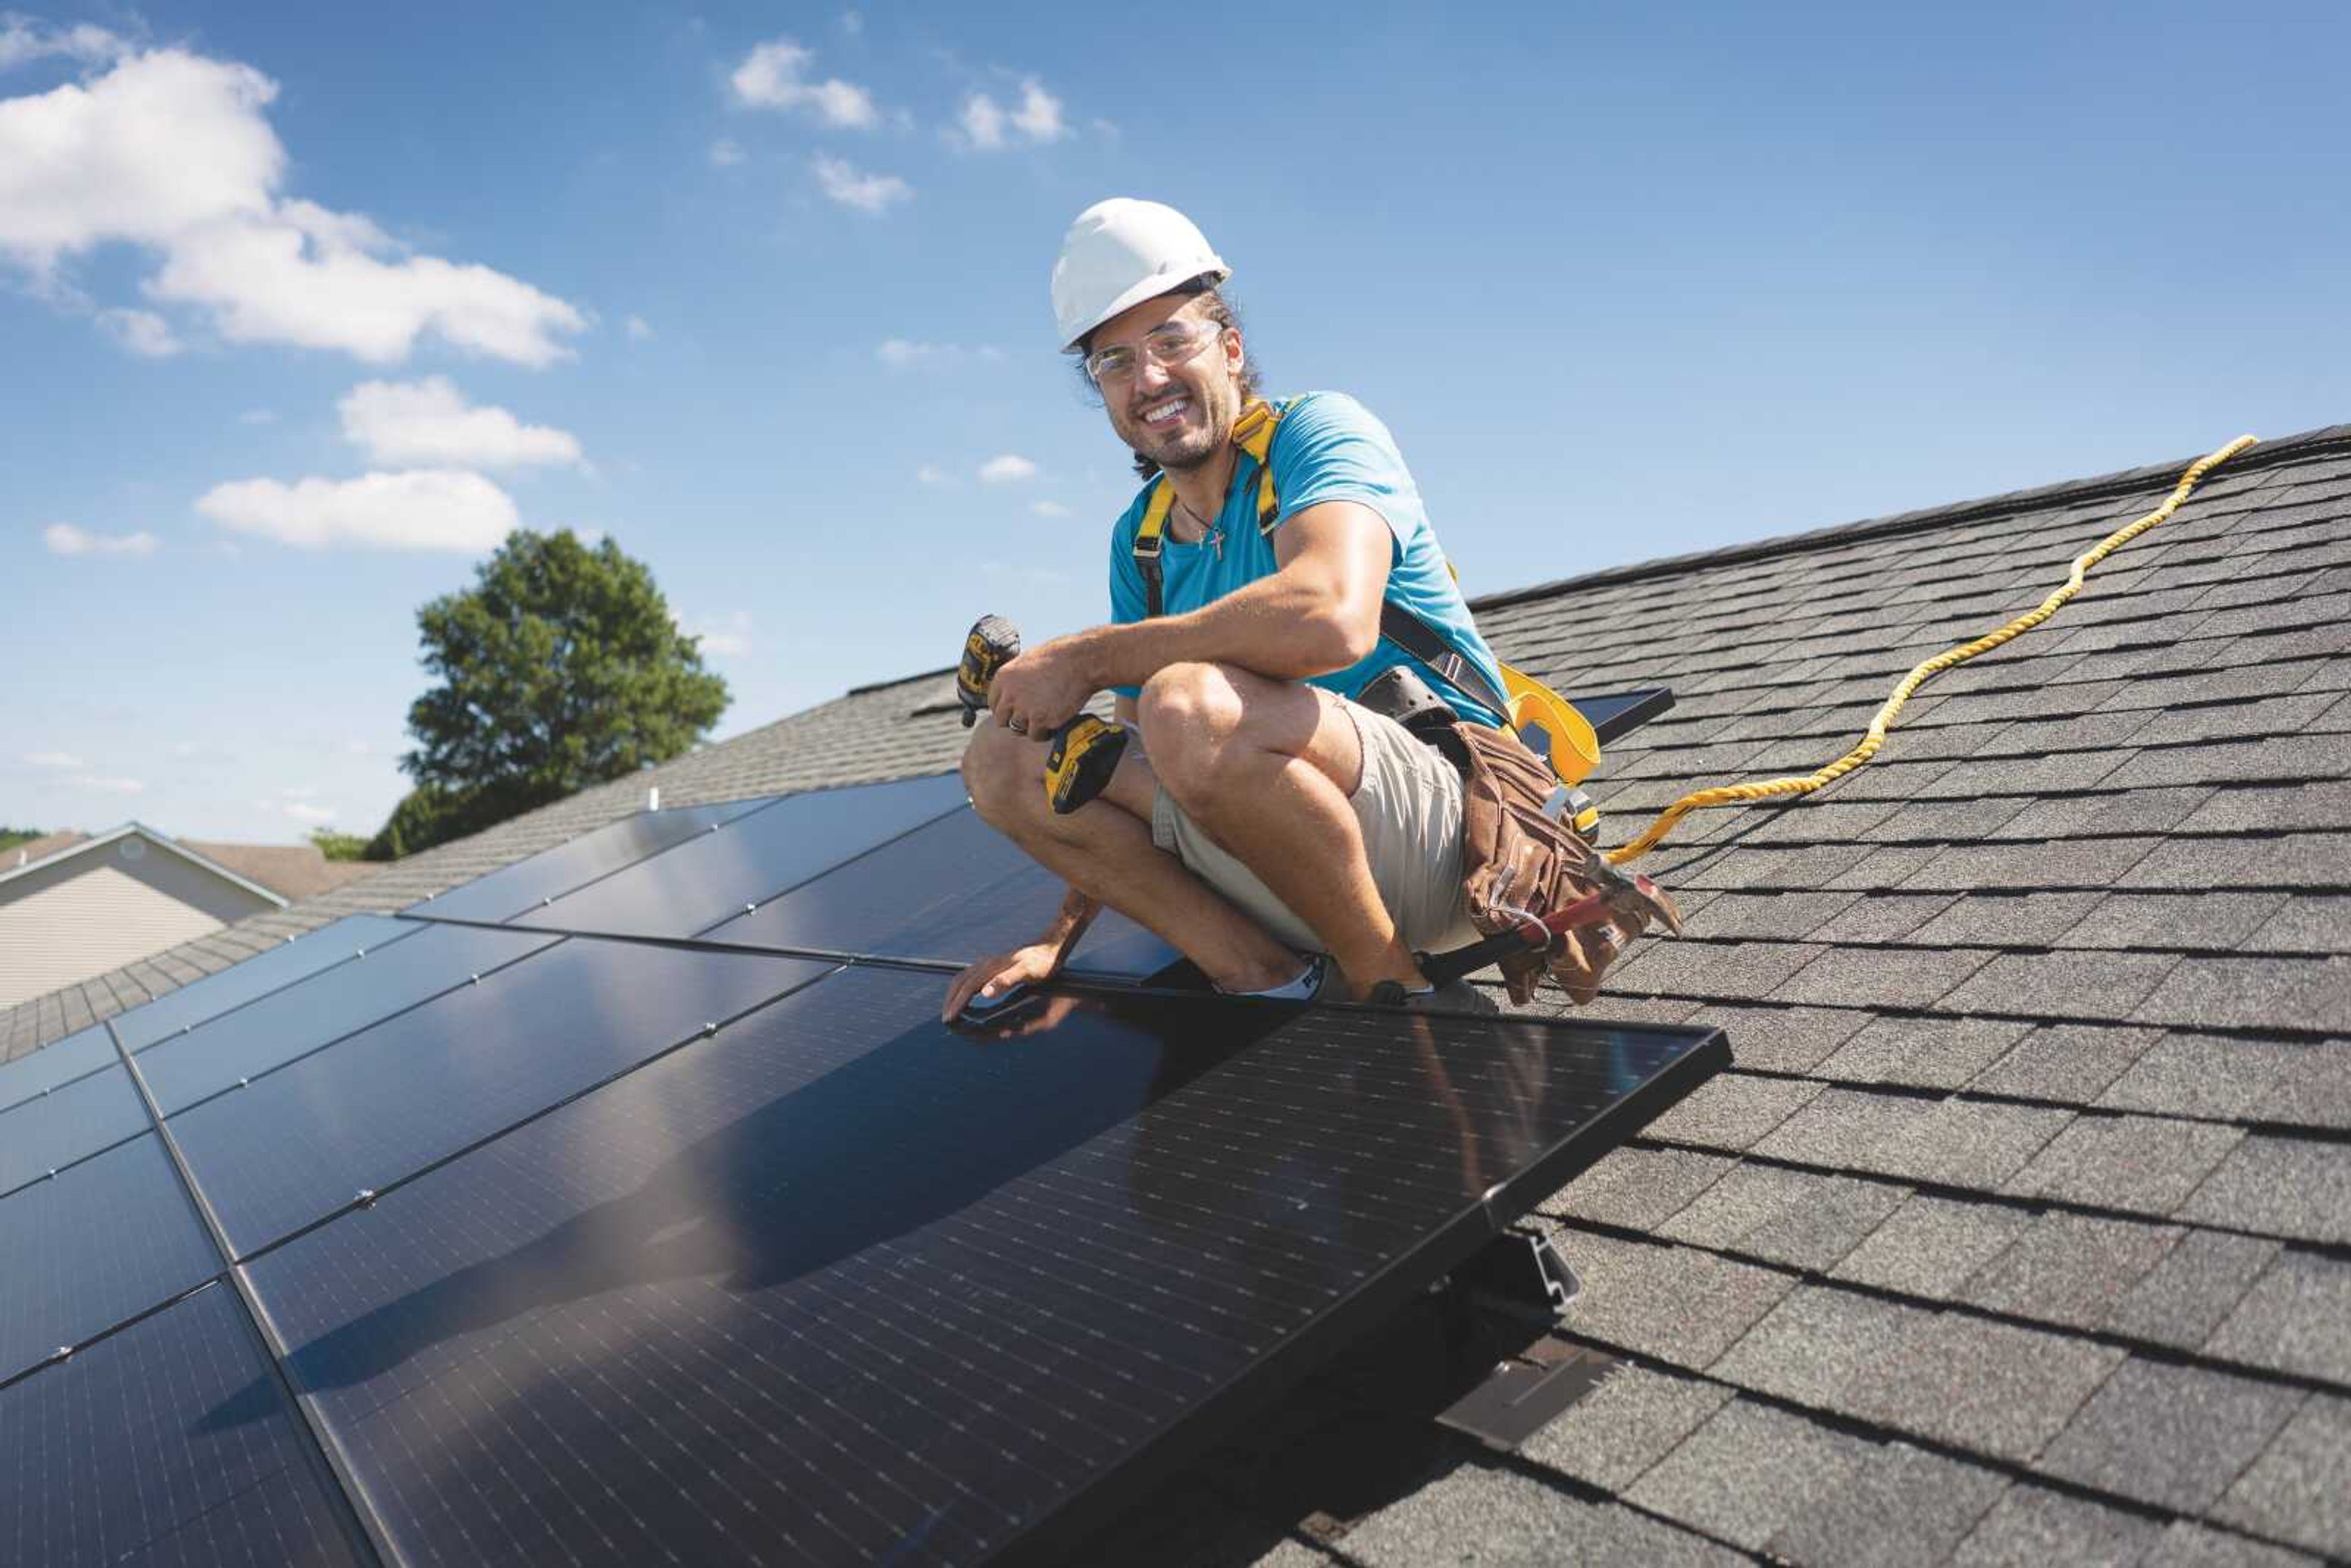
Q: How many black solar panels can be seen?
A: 11